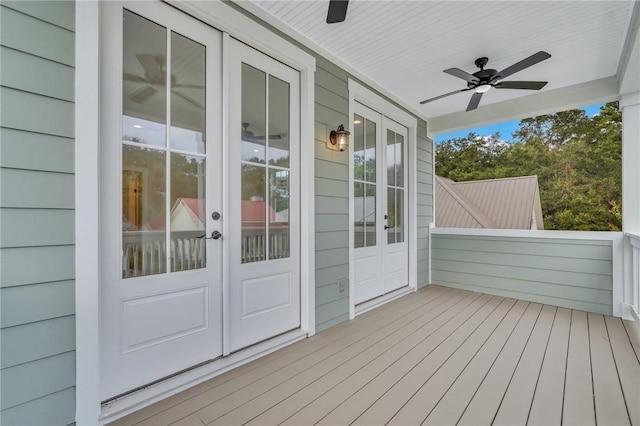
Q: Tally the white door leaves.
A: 4